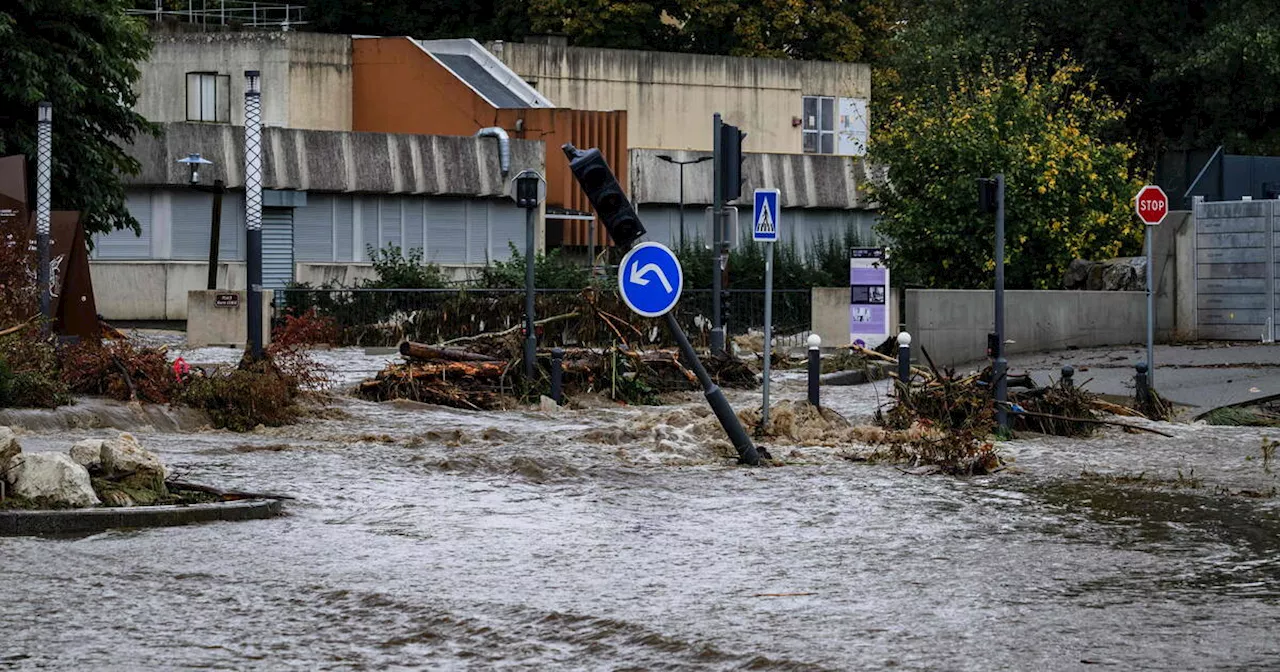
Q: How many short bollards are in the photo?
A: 5